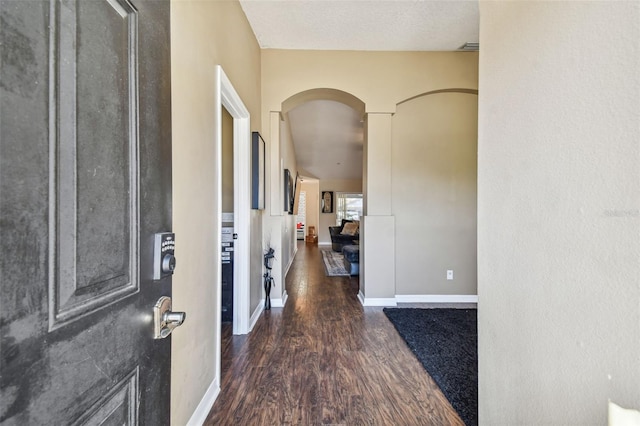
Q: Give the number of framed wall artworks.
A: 3